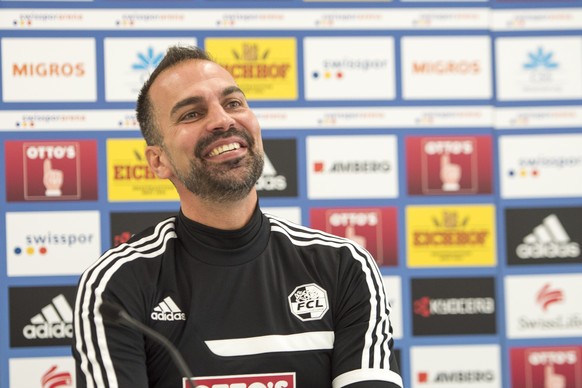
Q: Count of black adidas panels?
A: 3